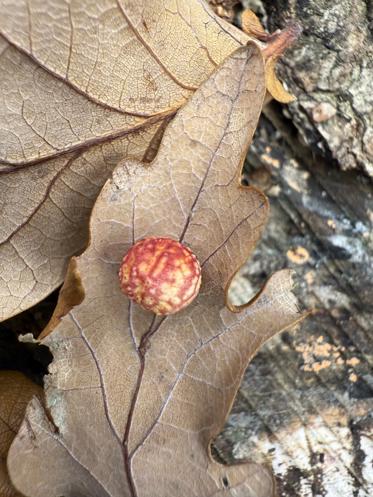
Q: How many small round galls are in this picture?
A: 1